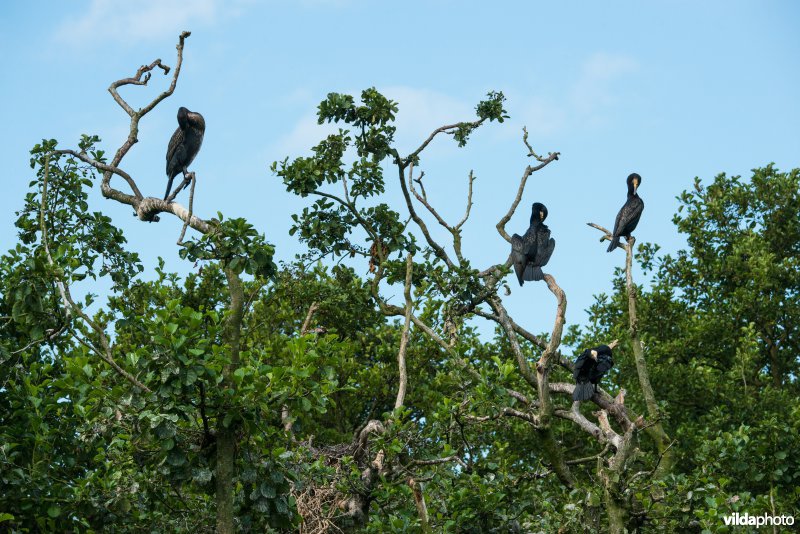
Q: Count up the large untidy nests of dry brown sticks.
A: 1